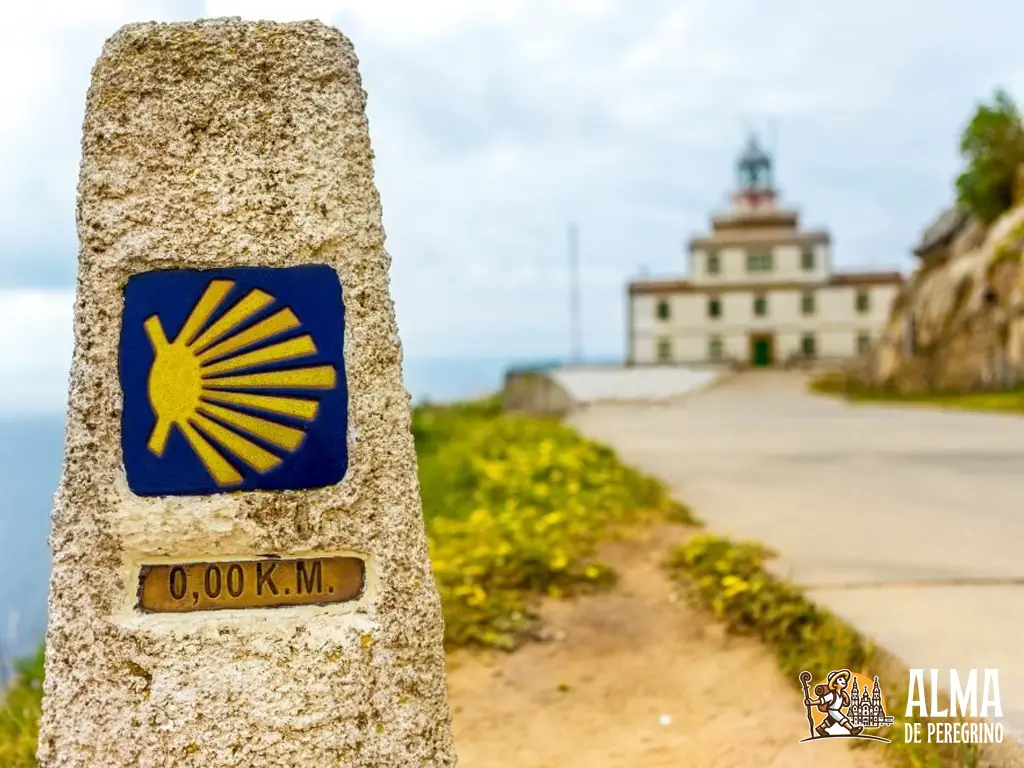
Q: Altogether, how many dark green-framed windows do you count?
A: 12